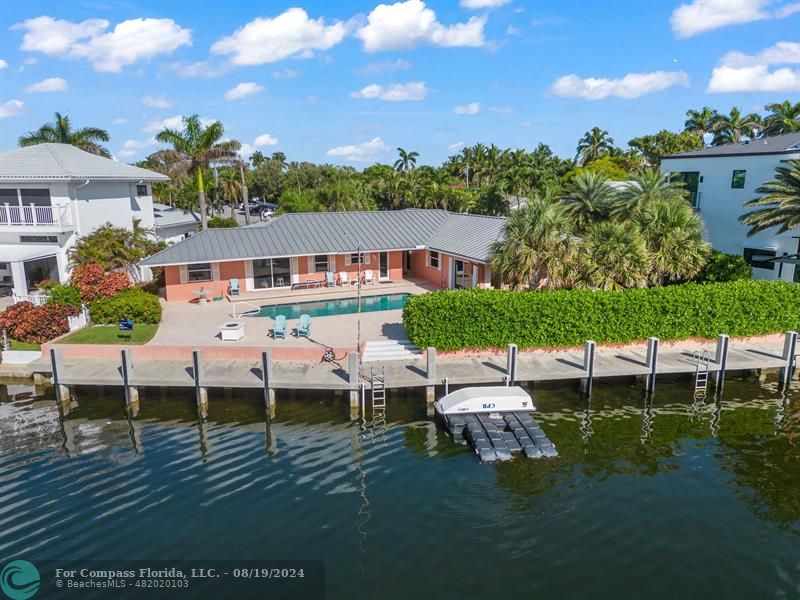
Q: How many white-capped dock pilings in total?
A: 11